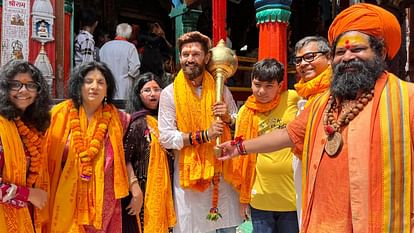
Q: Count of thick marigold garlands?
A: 2